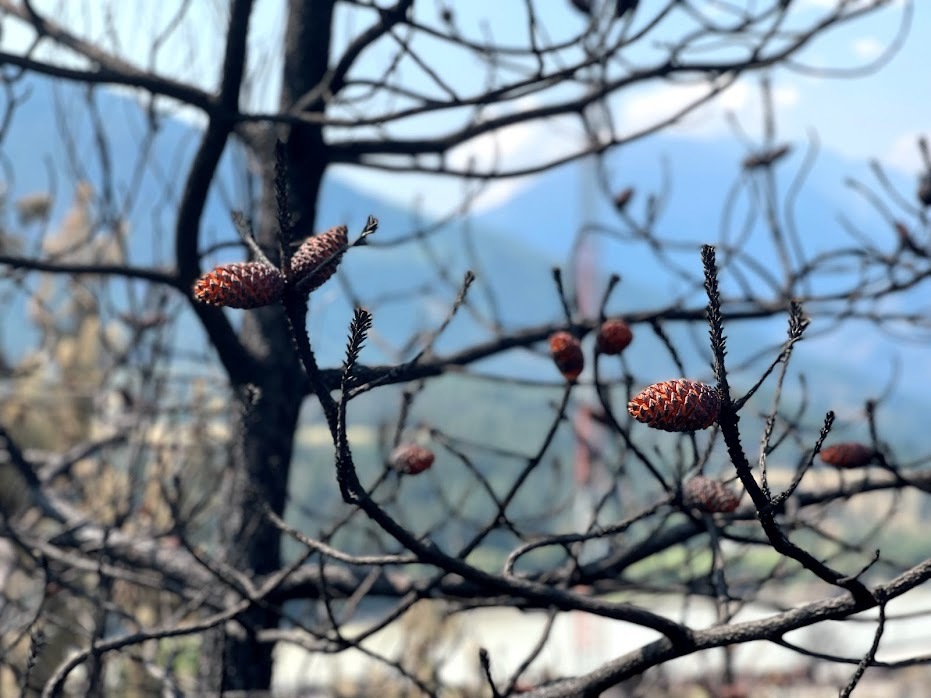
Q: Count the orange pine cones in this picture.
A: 8